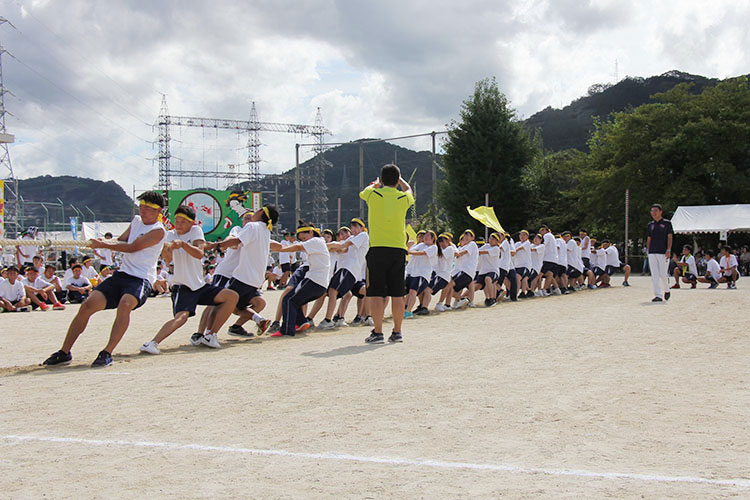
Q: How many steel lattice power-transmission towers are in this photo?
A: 4